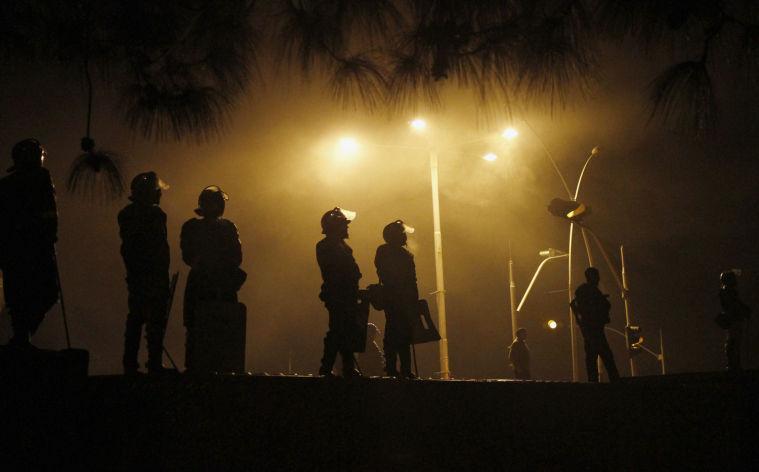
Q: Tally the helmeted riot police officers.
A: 6